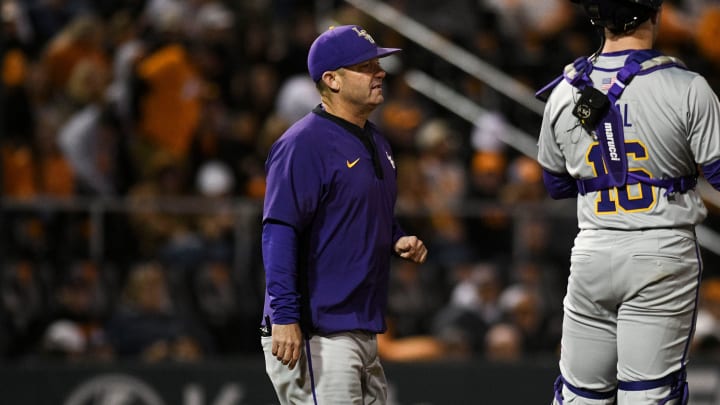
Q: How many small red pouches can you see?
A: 0